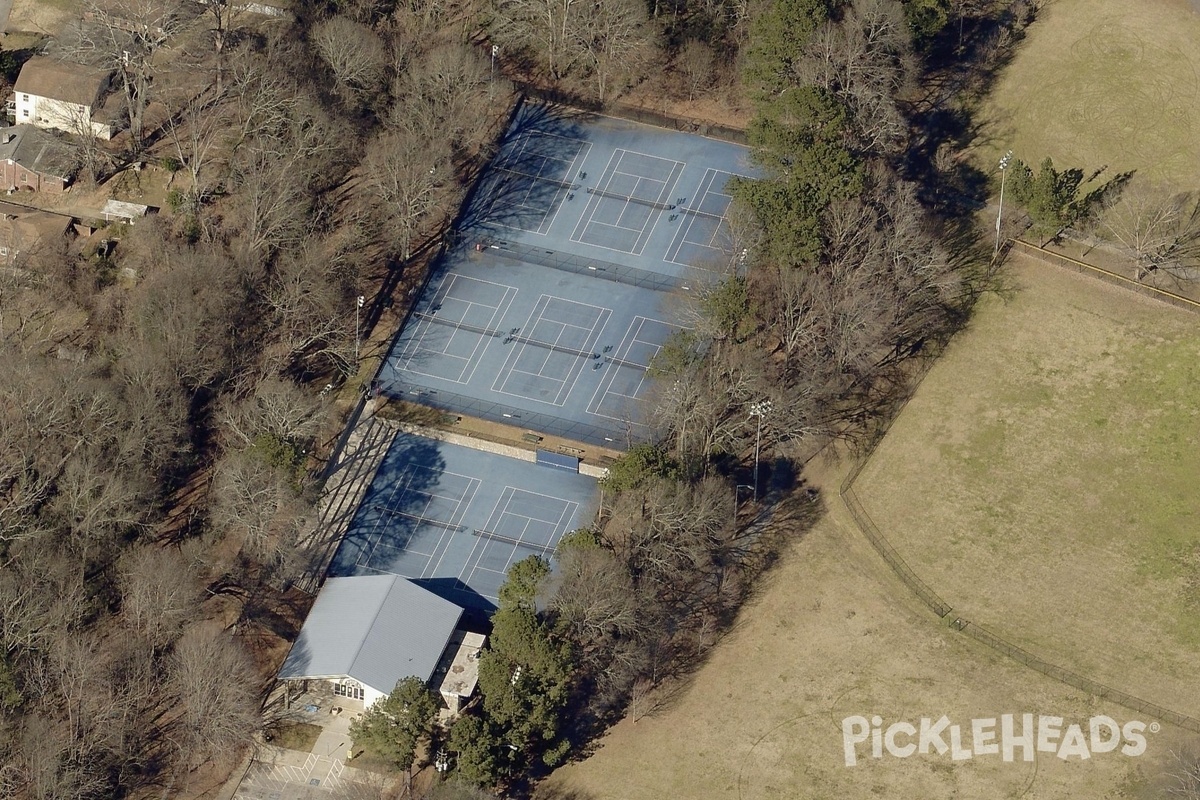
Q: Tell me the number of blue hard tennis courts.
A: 8